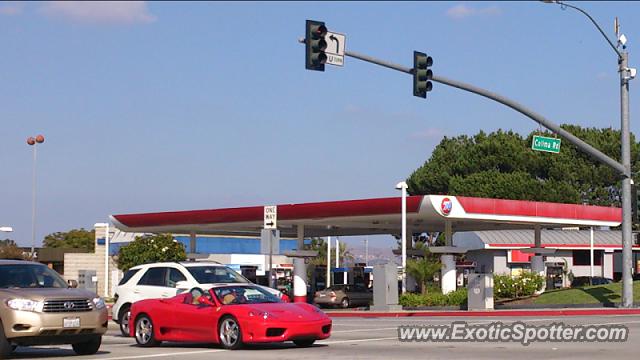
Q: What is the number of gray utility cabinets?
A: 2